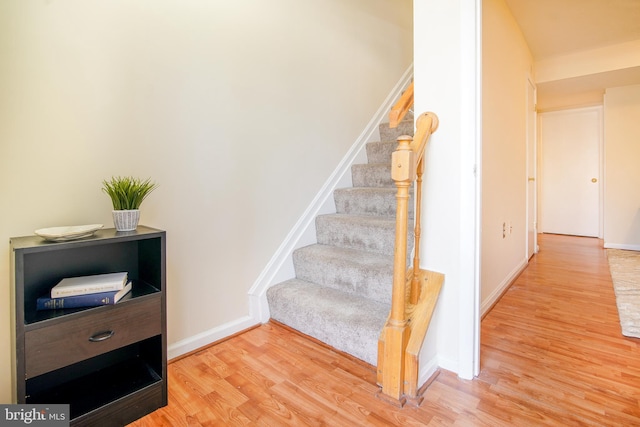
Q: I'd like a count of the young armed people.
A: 0